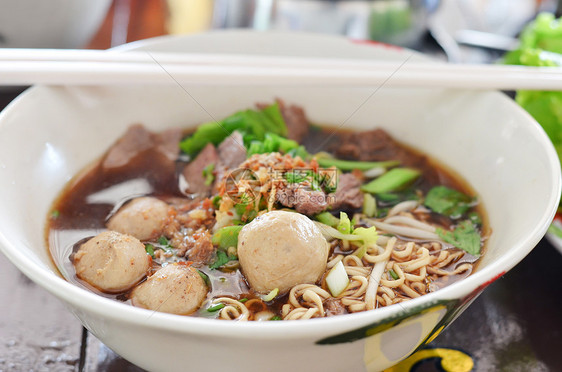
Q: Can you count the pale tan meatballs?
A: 4